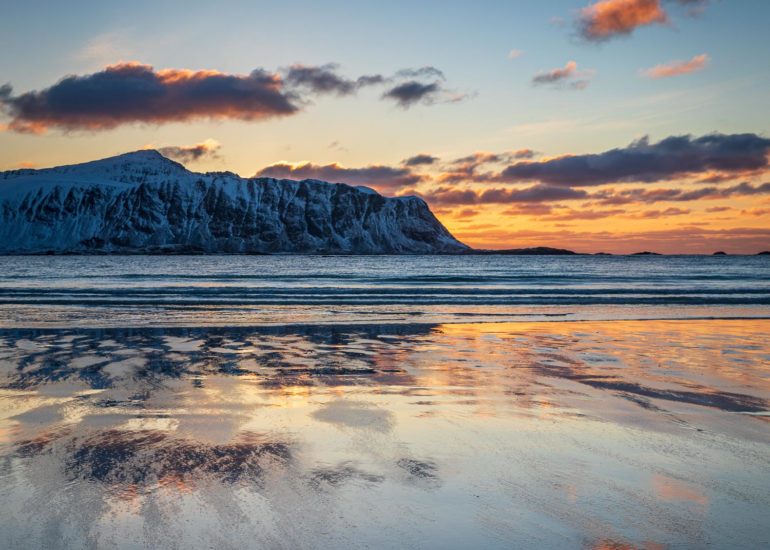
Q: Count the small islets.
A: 4